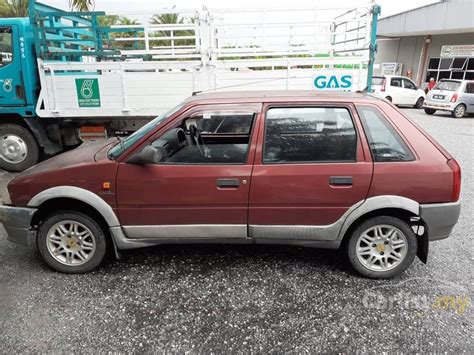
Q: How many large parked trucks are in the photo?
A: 1